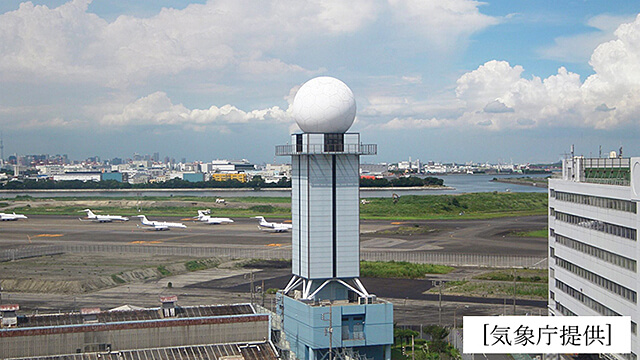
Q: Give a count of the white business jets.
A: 5